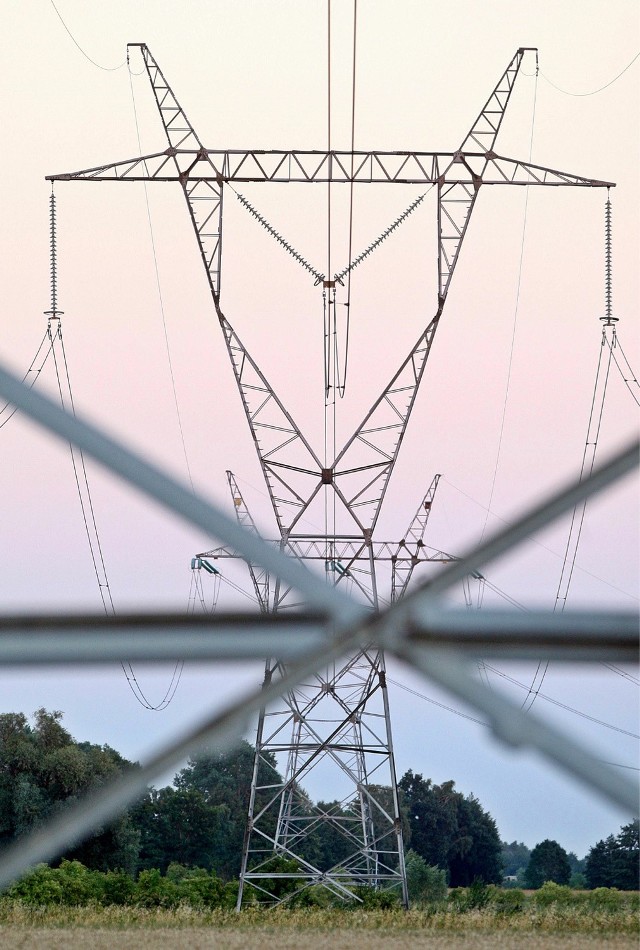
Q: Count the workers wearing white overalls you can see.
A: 0